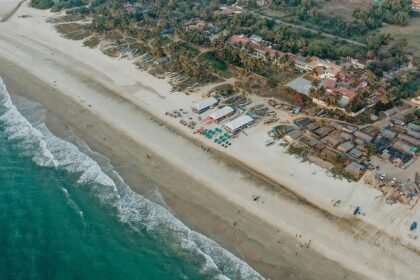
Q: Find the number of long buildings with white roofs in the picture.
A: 3